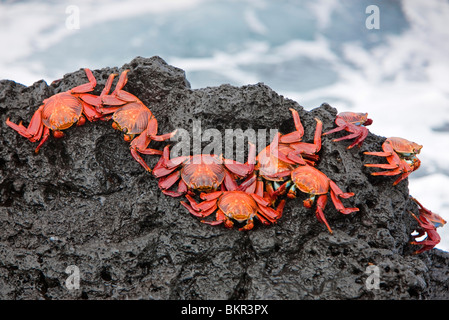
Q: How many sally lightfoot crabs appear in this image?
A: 9